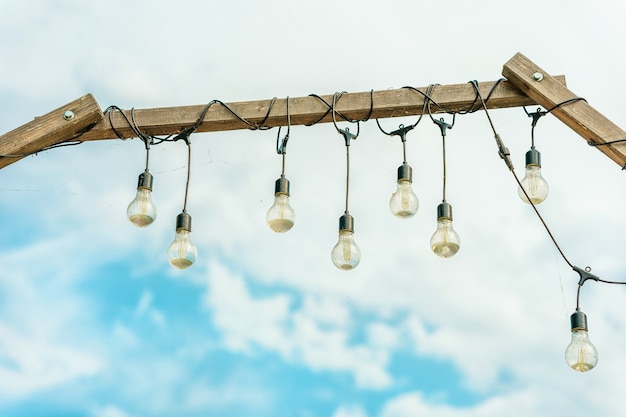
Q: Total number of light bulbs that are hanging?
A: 8